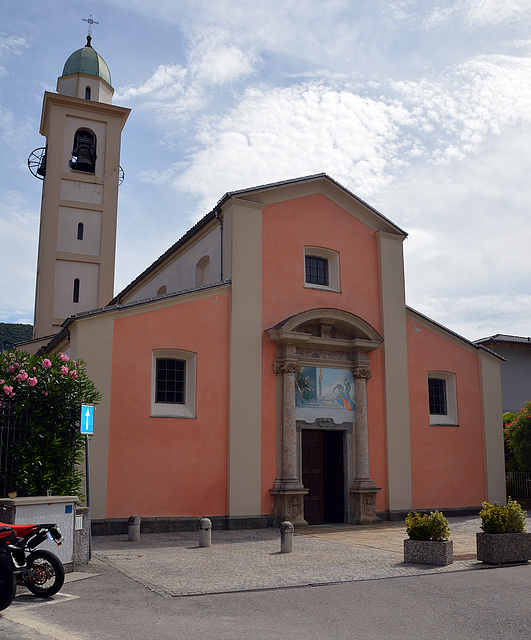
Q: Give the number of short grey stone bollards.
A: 3